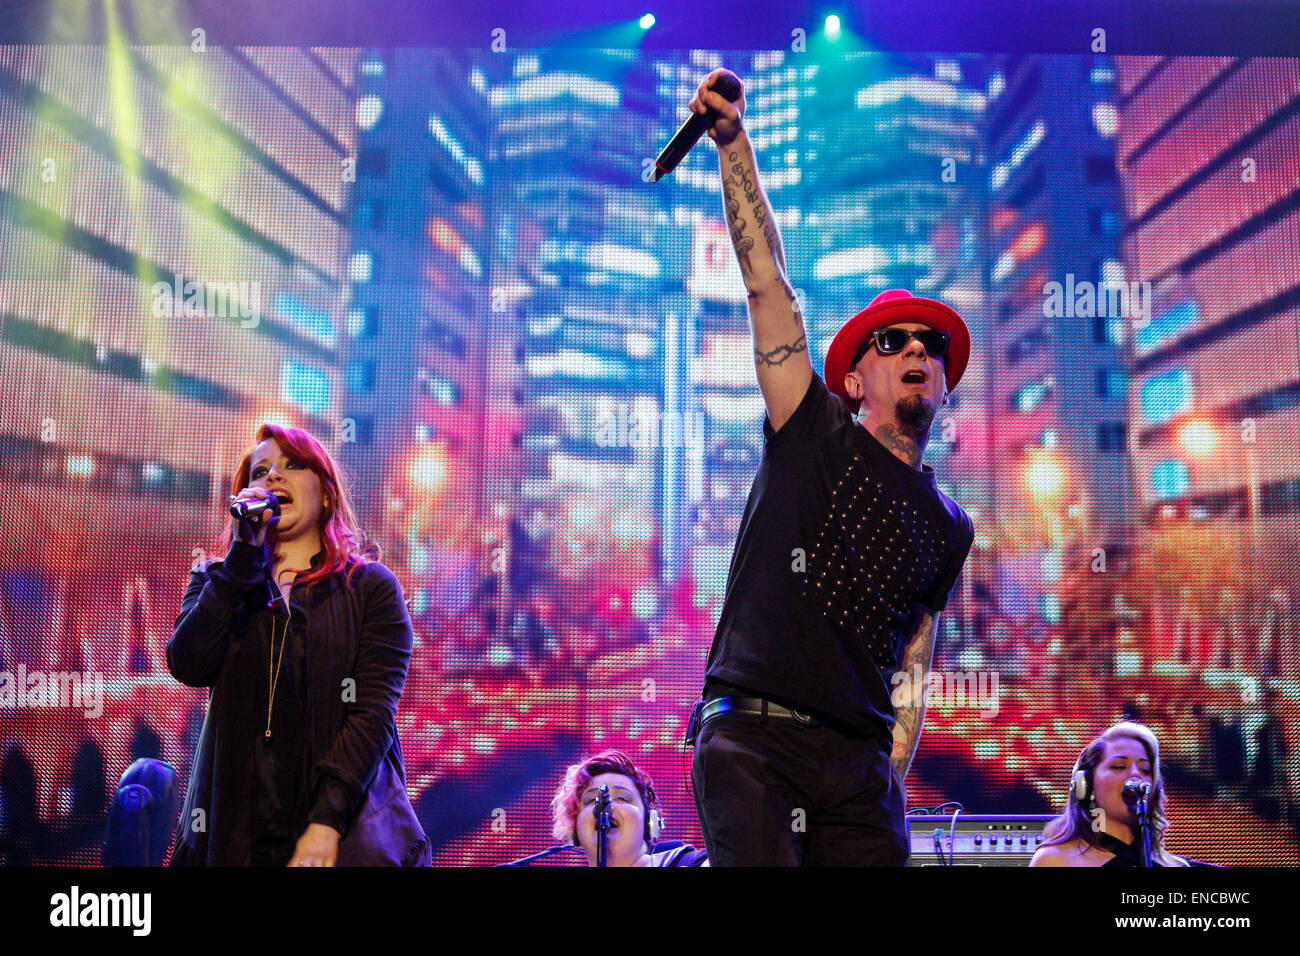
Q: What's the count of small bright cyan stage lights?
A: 2